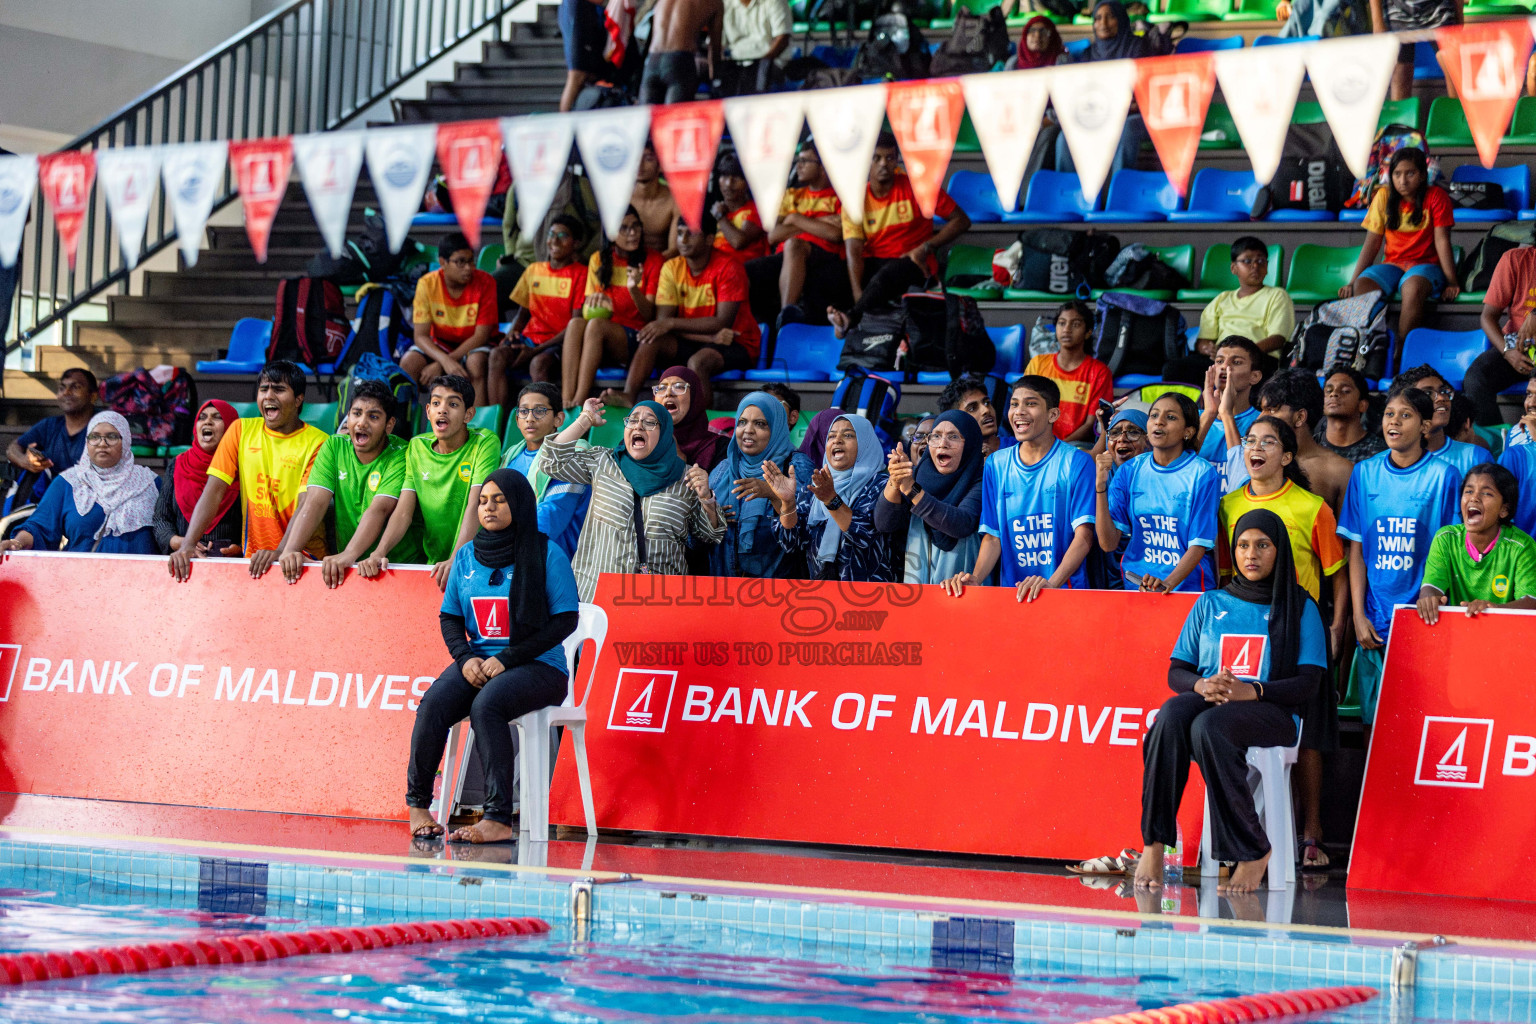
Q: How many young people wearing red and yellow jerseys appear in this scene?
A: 9